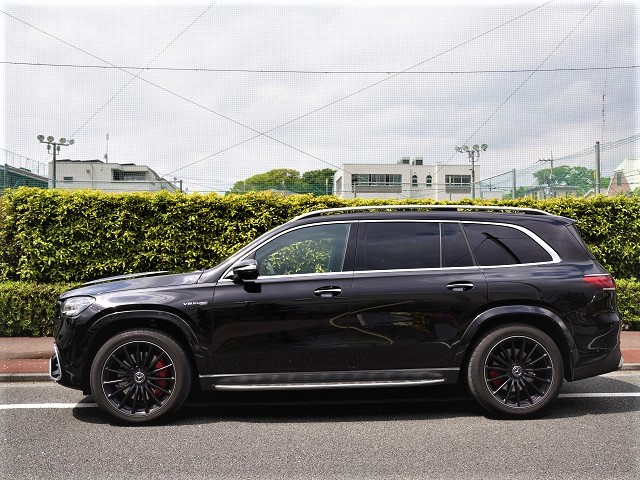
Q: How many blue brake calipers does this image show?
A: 0